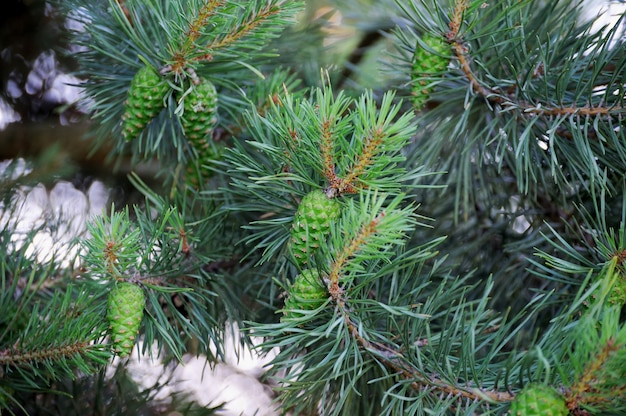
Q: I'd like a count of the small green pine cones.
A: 9